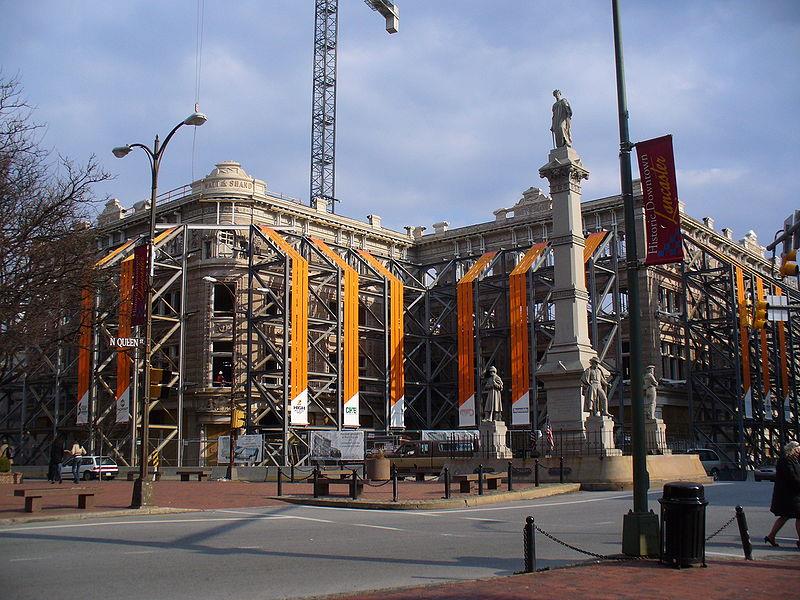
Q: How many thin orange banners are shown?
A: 11